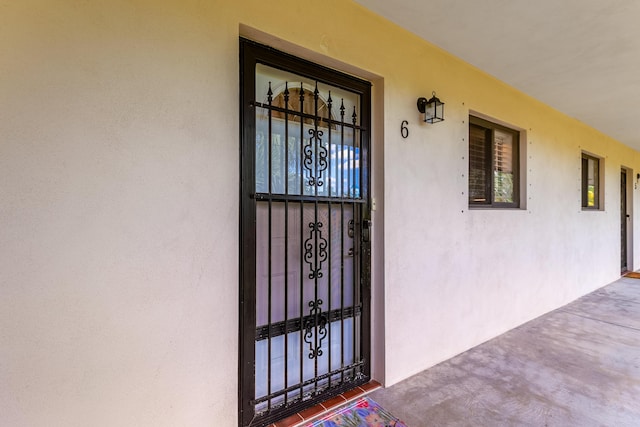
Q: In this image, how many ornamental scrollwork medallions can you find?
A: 3